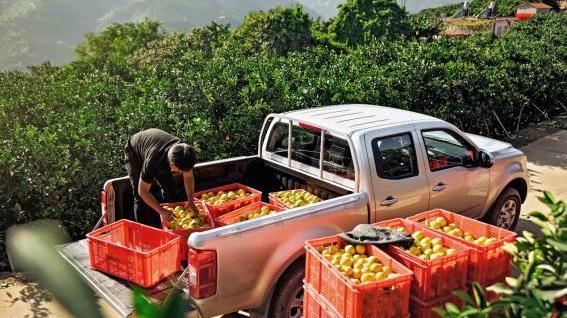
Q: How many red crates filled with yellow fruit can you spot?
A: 7